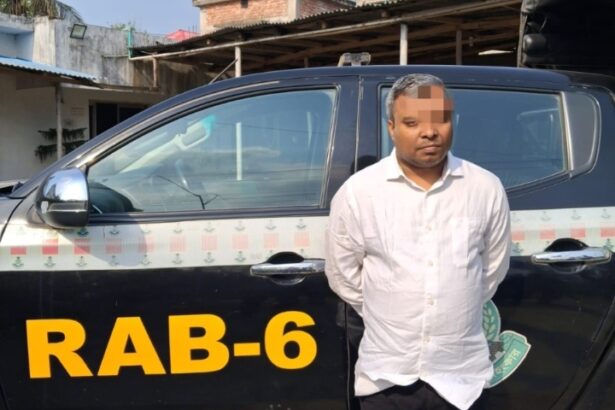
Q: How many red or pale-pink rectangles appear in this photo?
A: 14